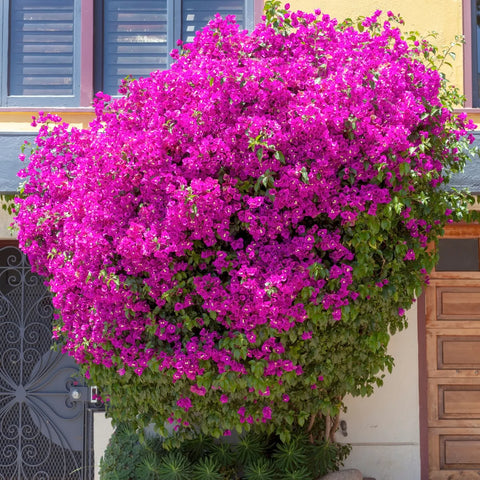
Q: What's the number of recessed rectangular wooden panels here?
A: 4